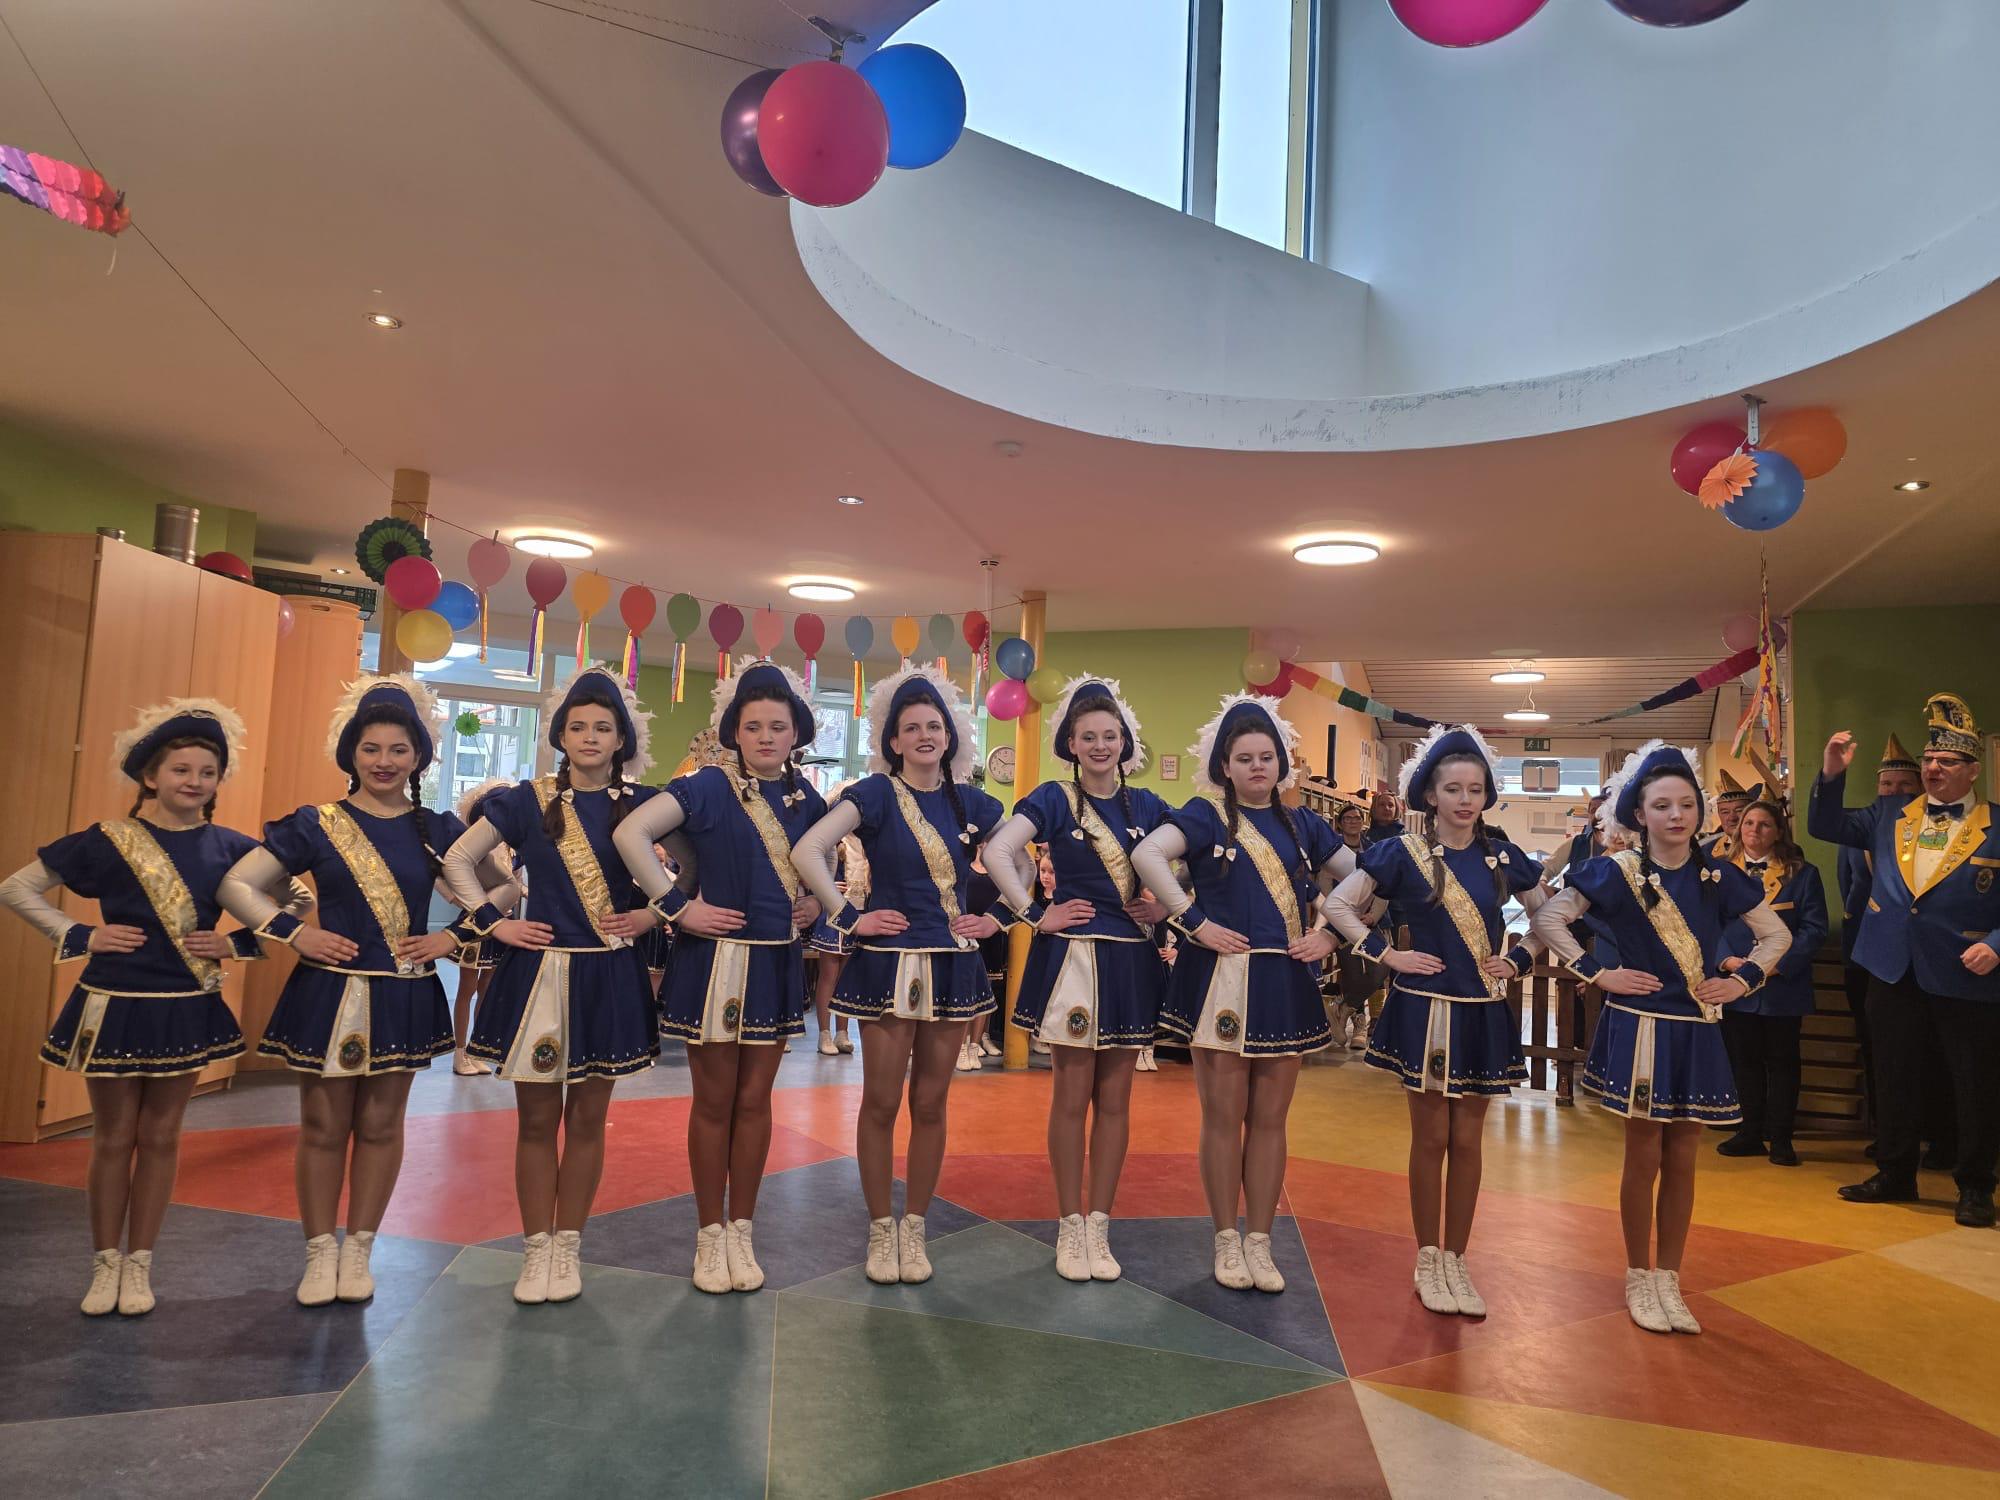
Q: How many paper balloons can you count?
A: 12